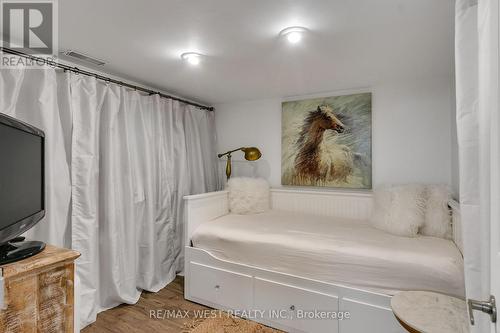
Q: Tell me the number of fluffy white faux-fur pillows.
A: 3